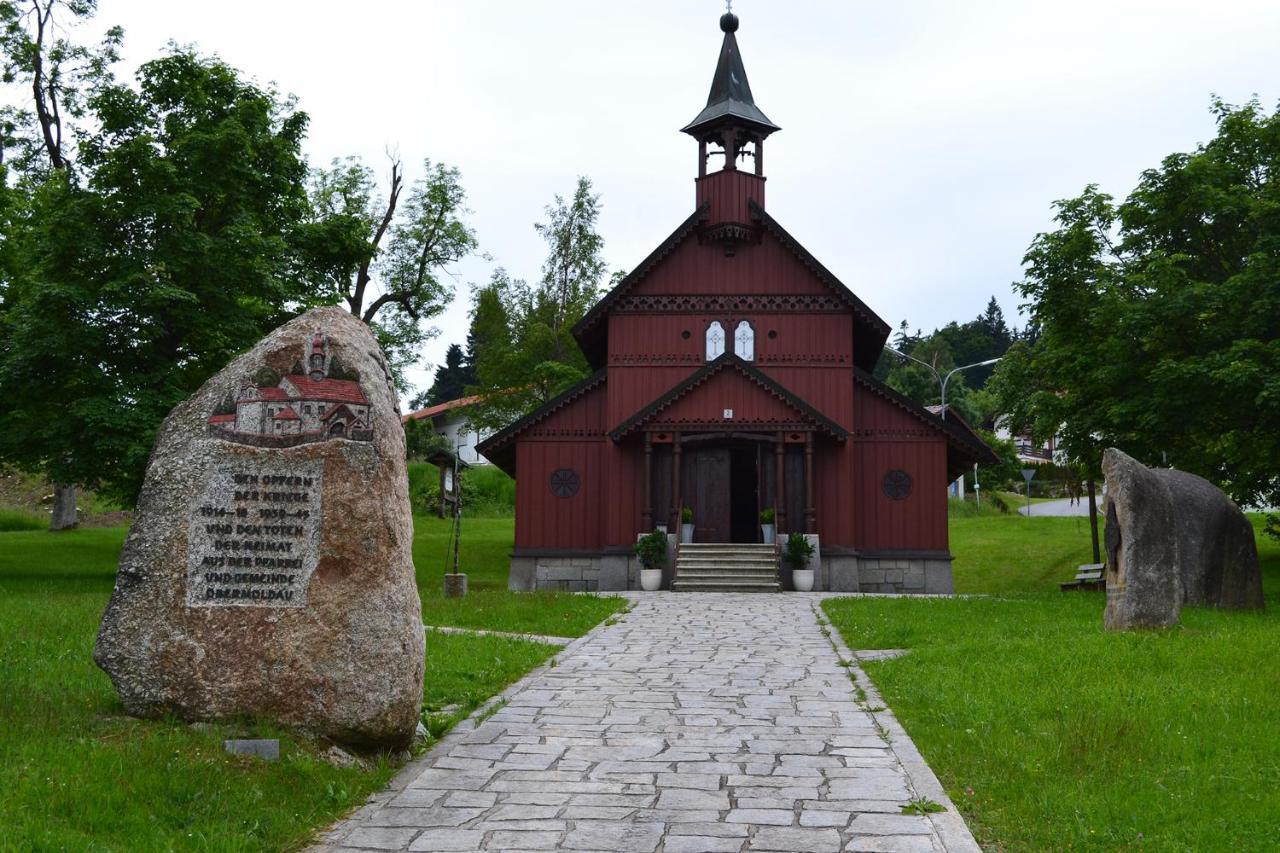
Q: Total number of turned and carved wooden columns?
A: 4